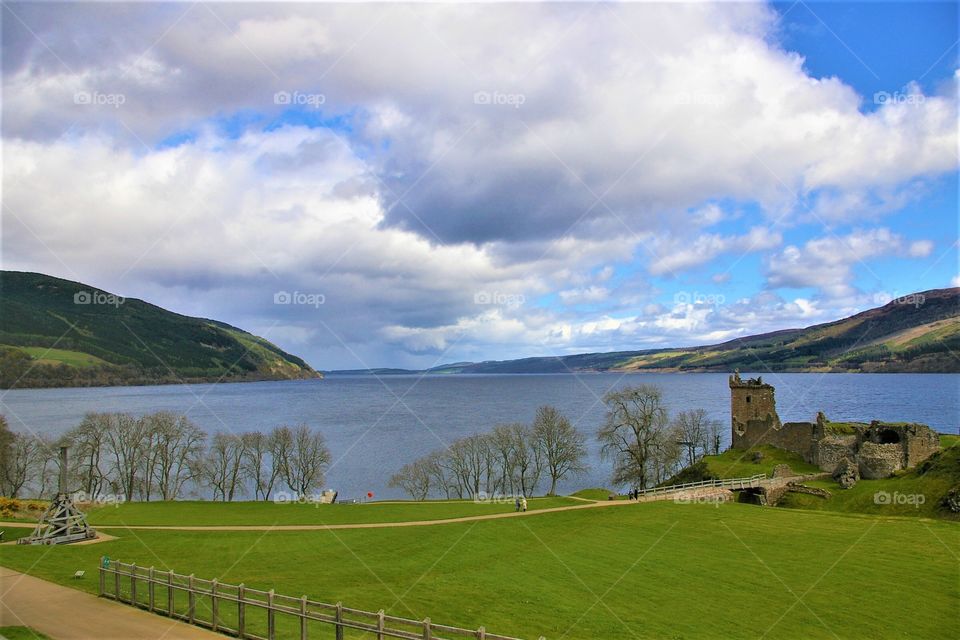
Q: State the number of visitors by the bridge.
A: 2